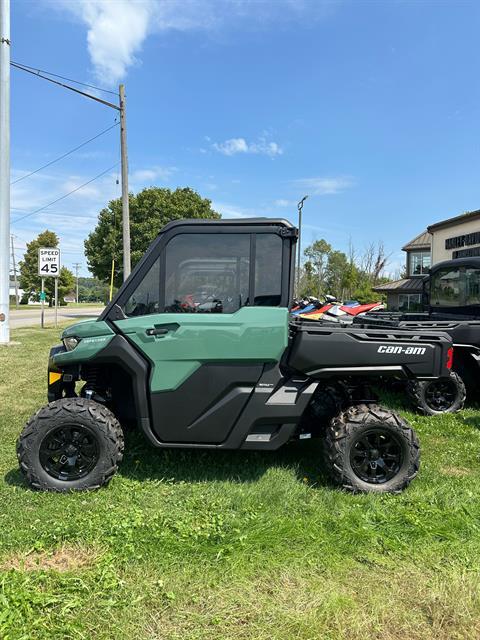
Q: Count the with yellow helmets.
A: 0